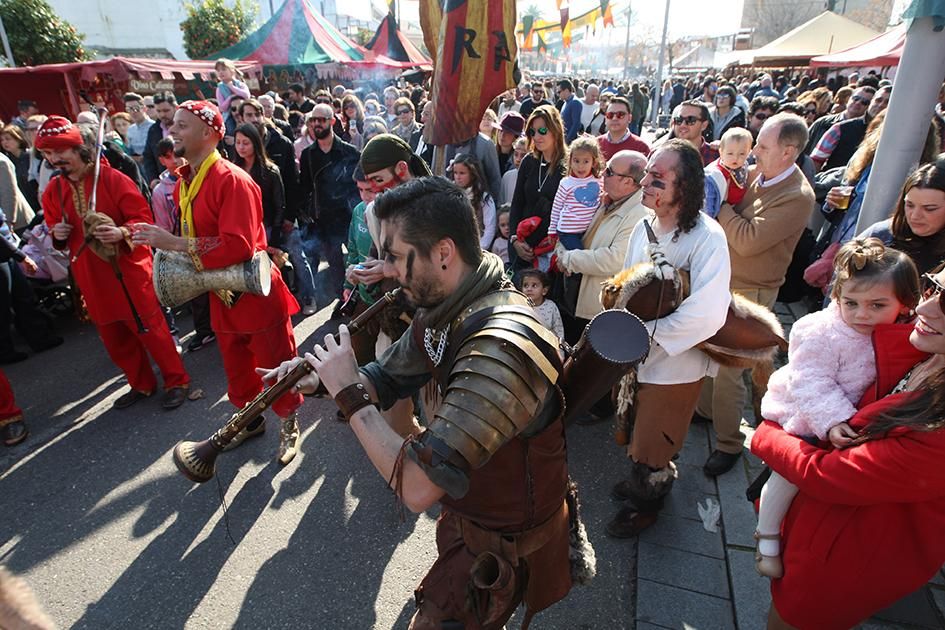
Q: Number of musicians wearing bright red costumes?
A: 2